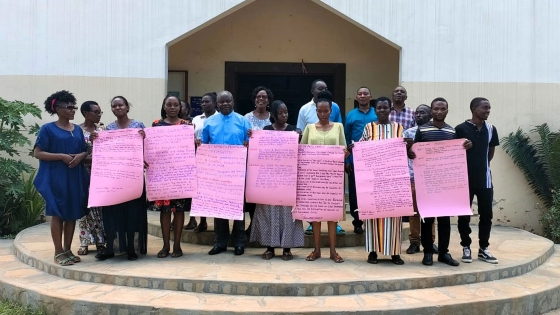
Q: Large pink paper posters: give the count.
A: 7